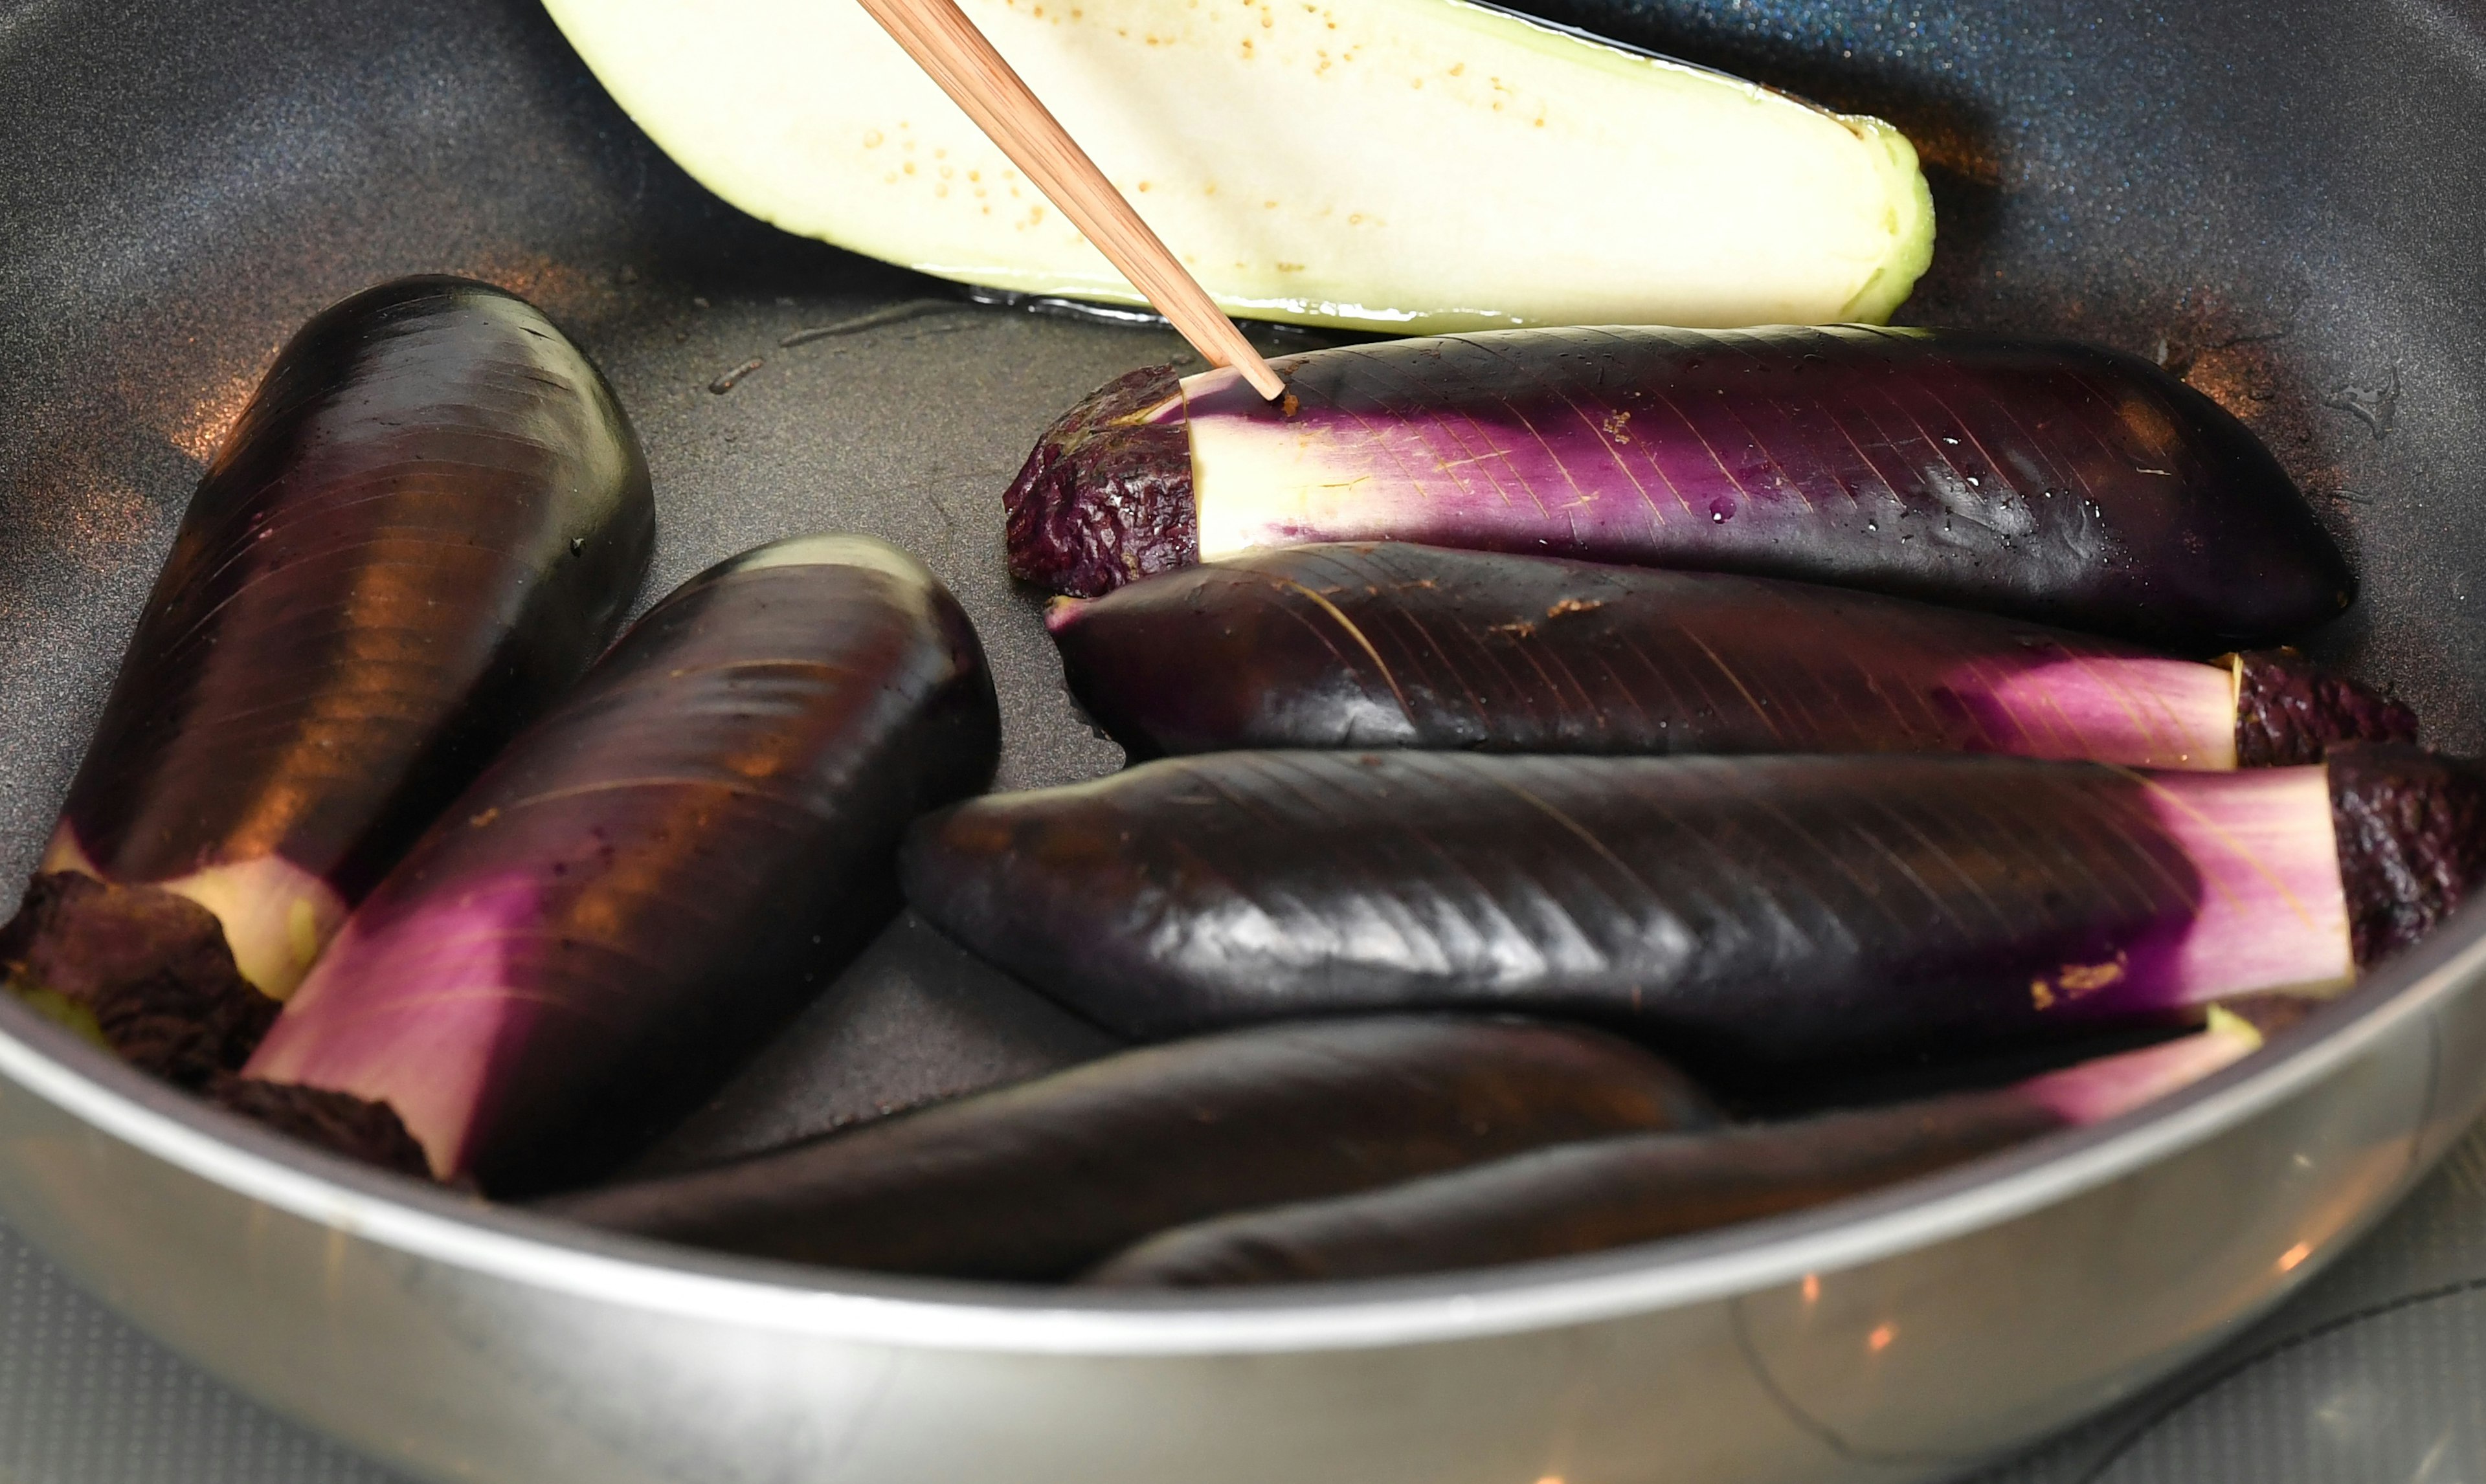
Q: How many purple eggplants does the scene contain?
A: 7